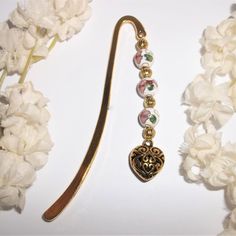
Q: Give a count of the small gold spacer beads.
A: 4